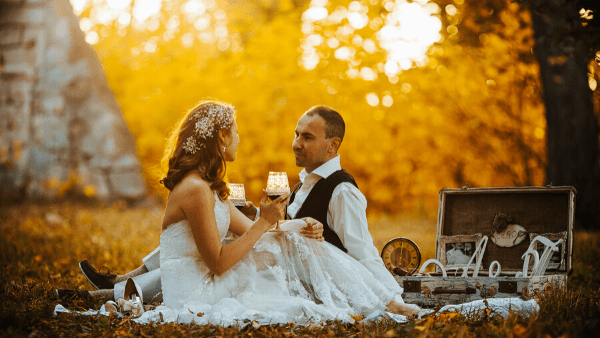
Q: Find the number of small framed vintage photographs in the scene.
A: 2